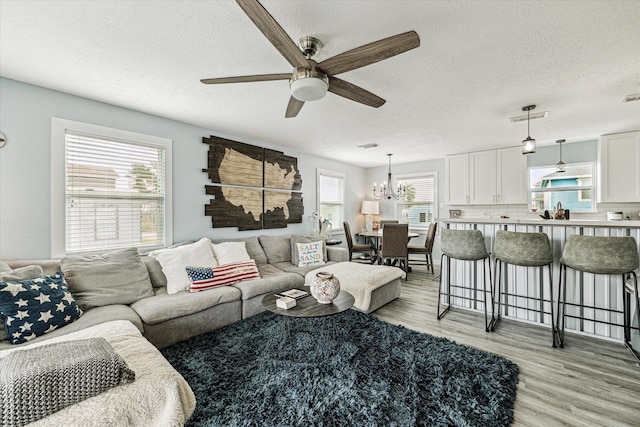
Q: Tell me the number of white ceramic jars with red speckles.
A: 1